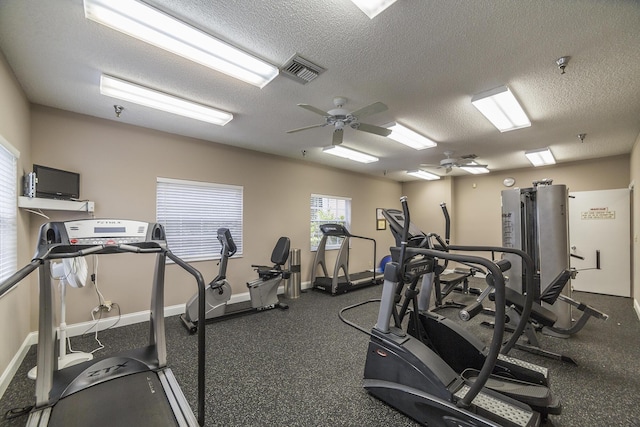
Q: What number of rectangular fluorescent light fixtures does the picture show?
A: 9